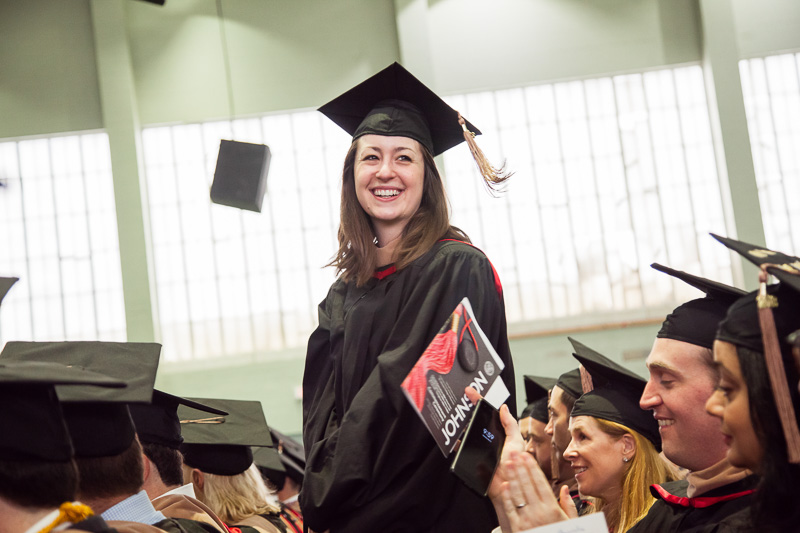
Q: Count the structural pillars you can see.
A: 3